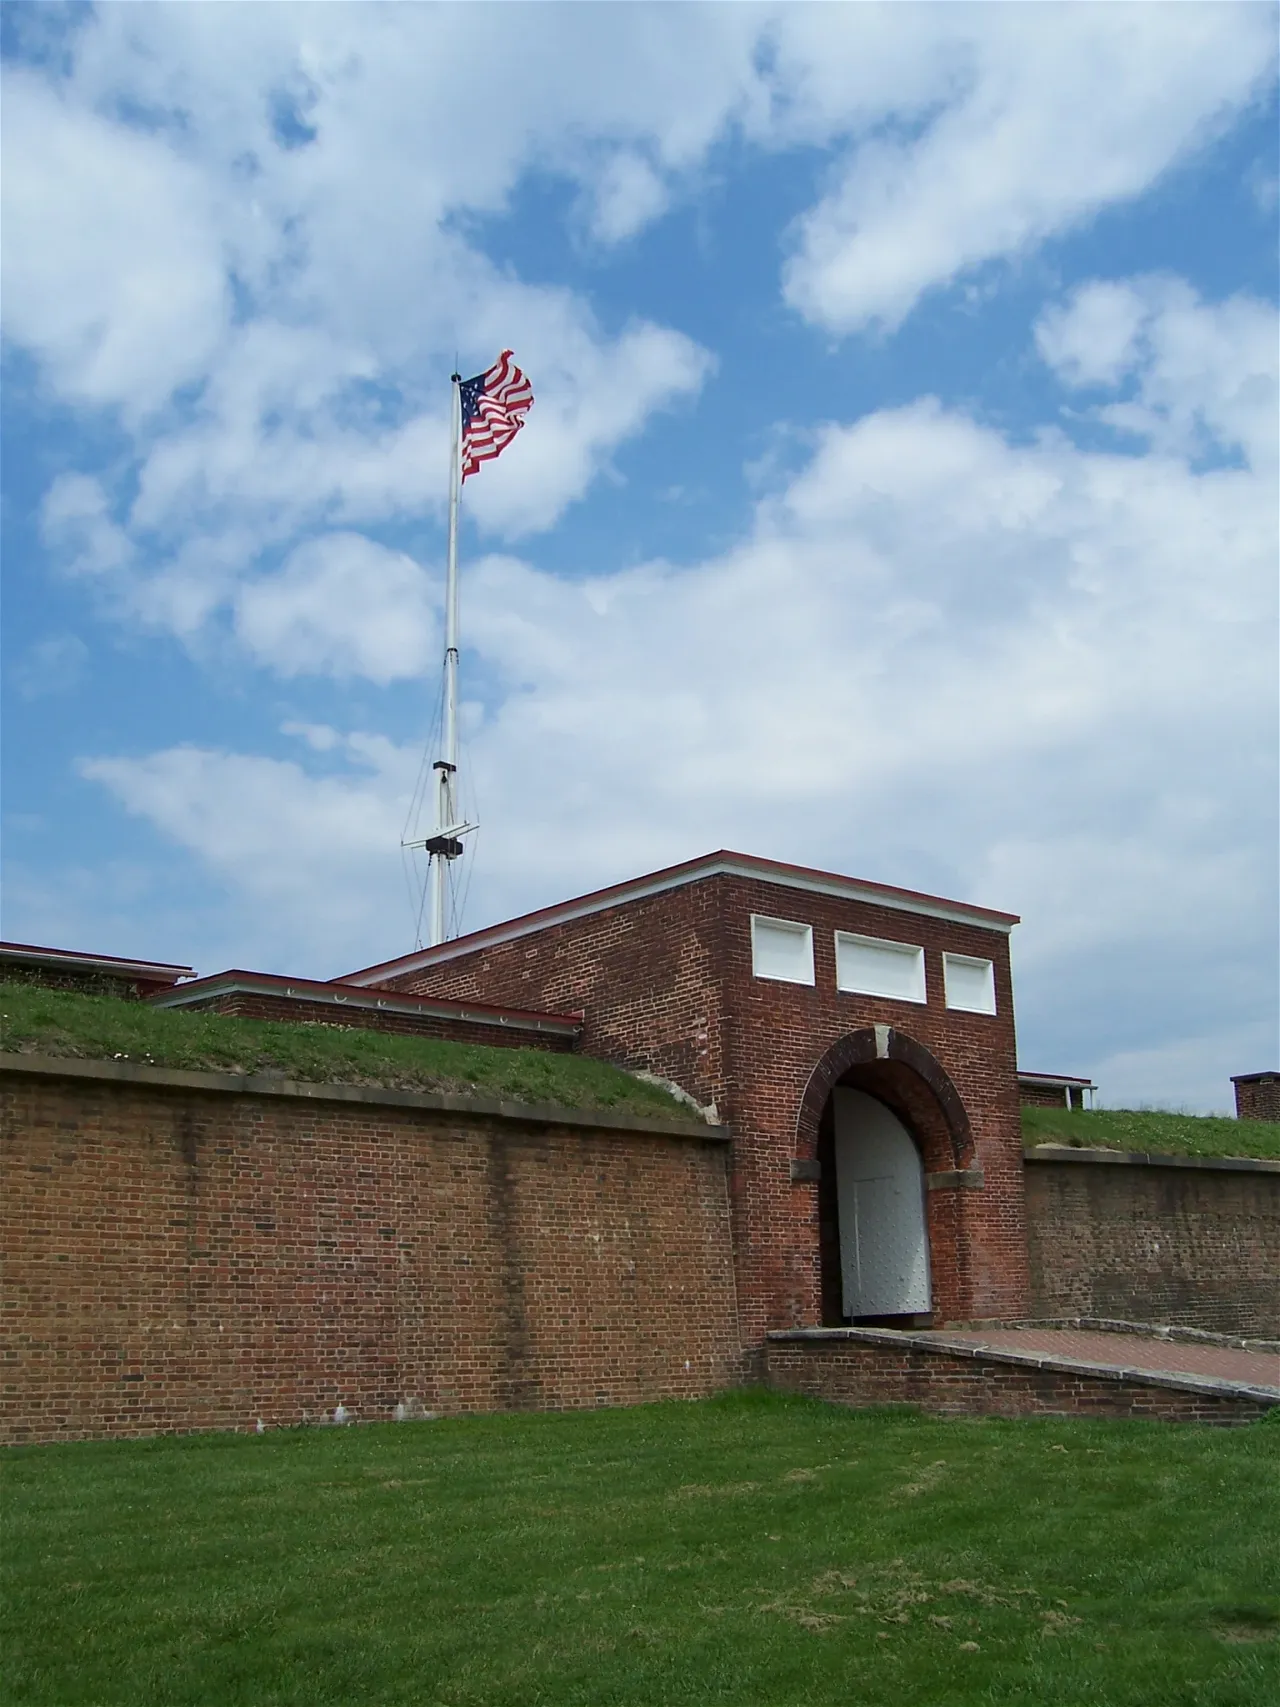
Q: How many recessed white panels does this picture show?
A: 3